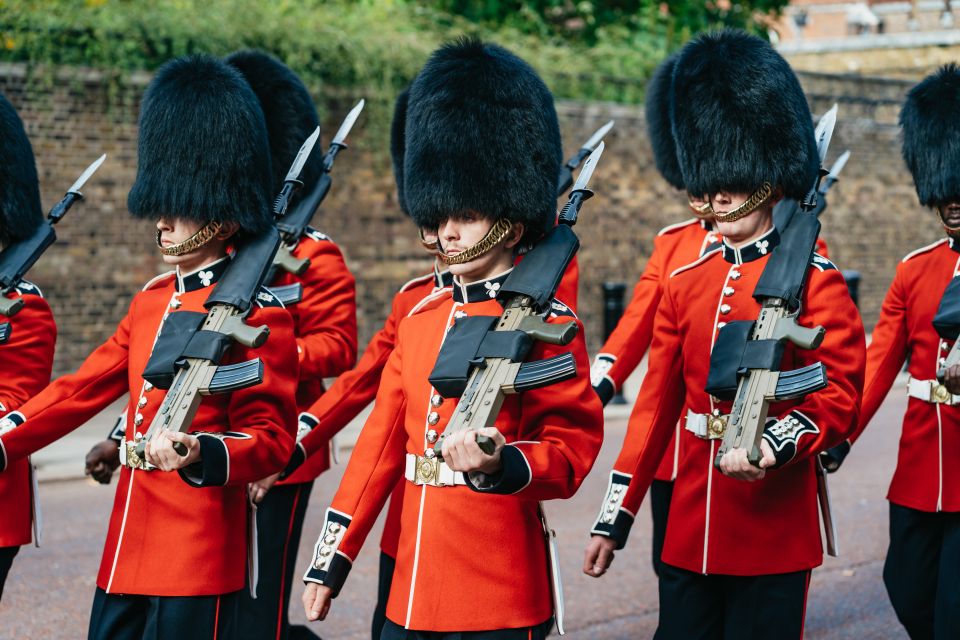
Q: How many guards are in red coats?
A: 8